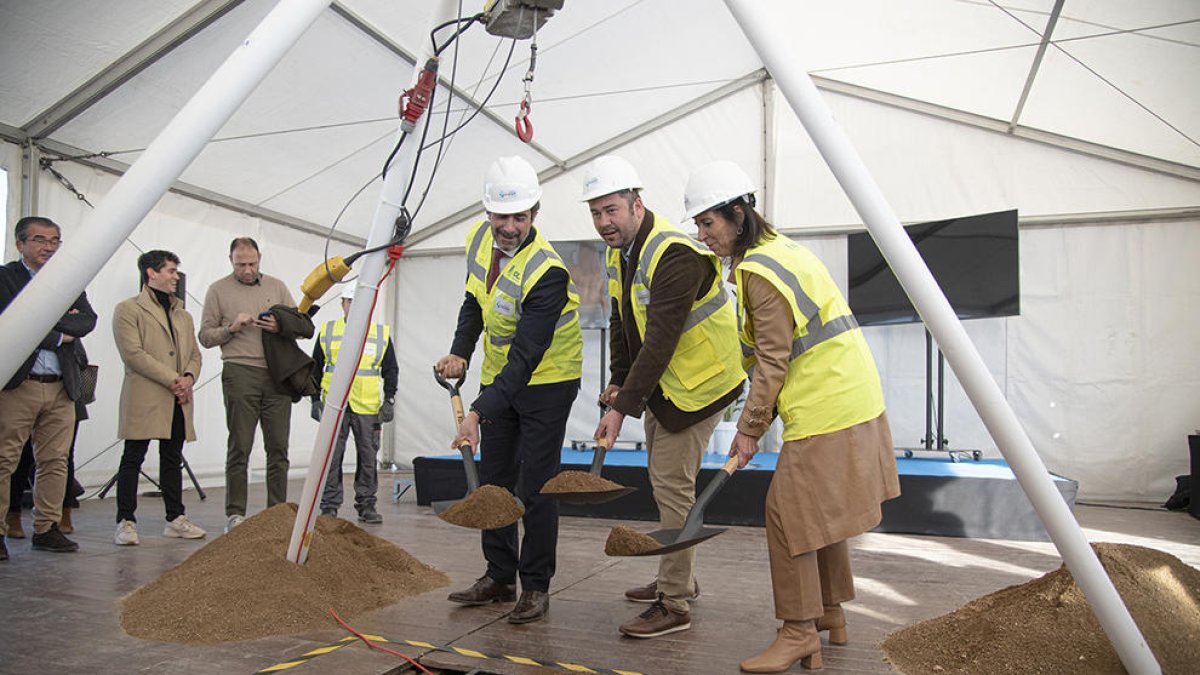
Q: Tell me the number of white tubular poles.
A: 3